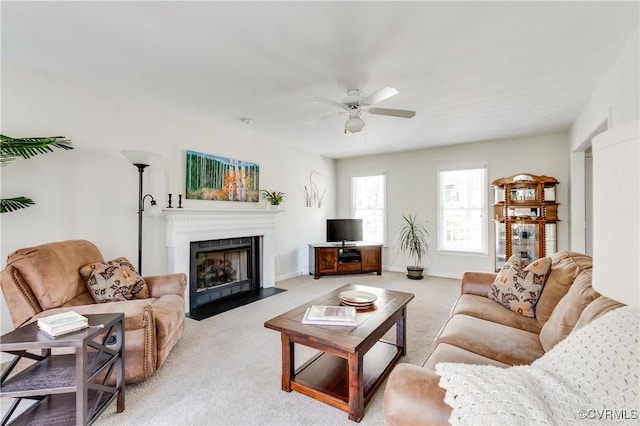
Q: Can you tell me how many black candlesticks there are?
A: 2